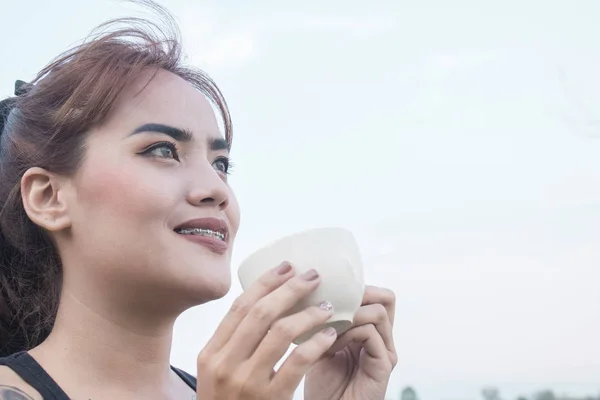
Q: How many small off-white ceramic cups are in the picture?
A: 1